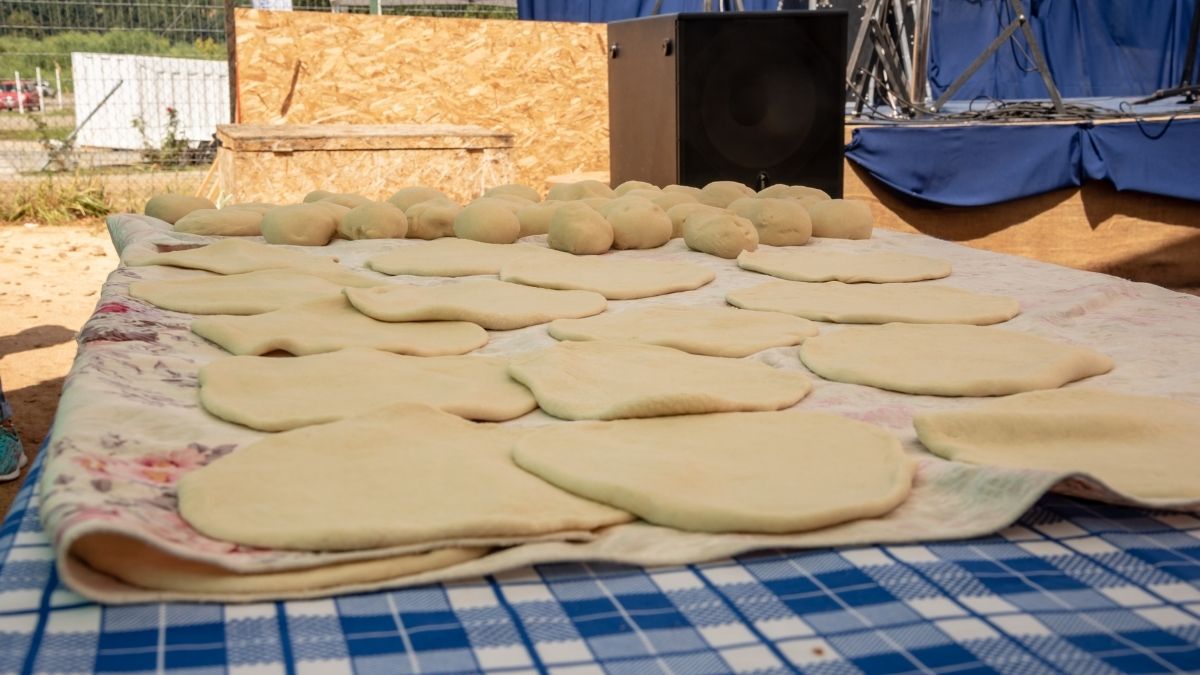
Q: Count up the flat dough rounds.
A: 15